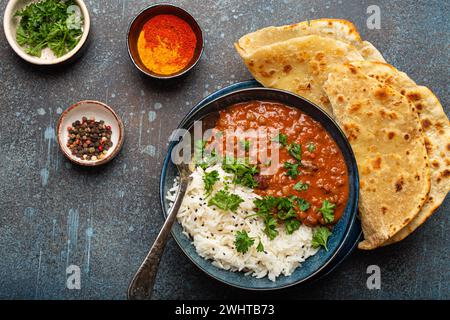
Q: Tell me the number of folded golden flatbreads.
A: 2